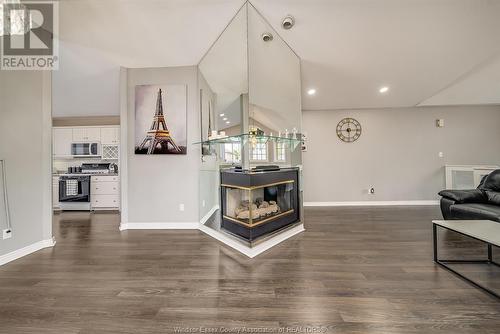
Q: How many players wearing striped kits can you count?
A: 0